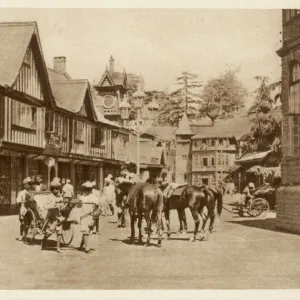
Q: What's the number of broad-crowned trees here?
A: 1